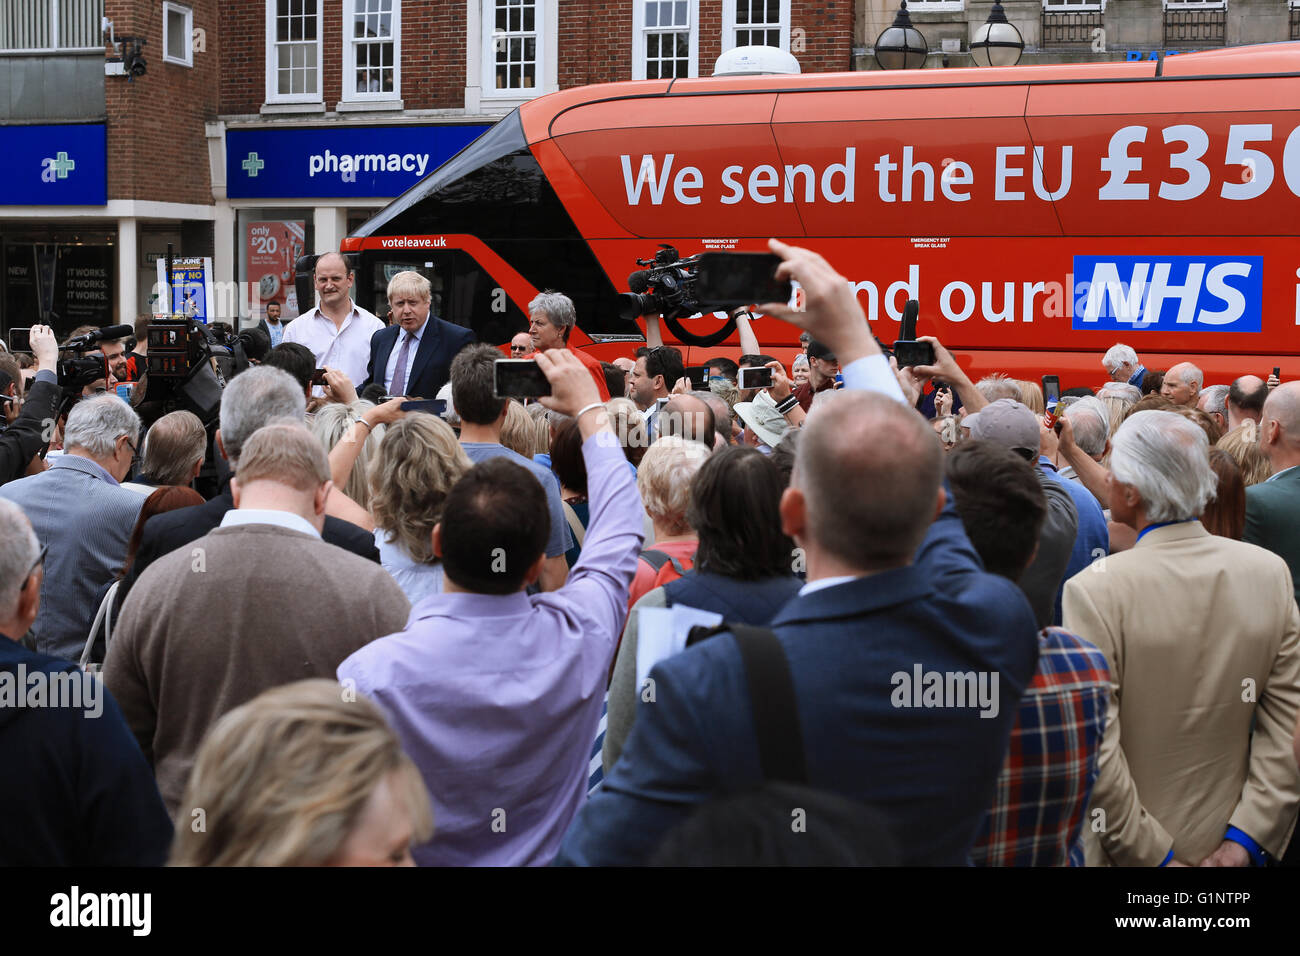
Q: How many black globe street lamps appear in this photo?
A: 2